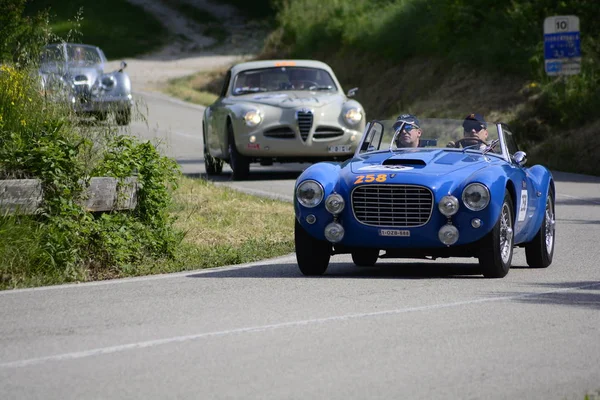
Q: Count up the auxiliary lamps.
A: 4